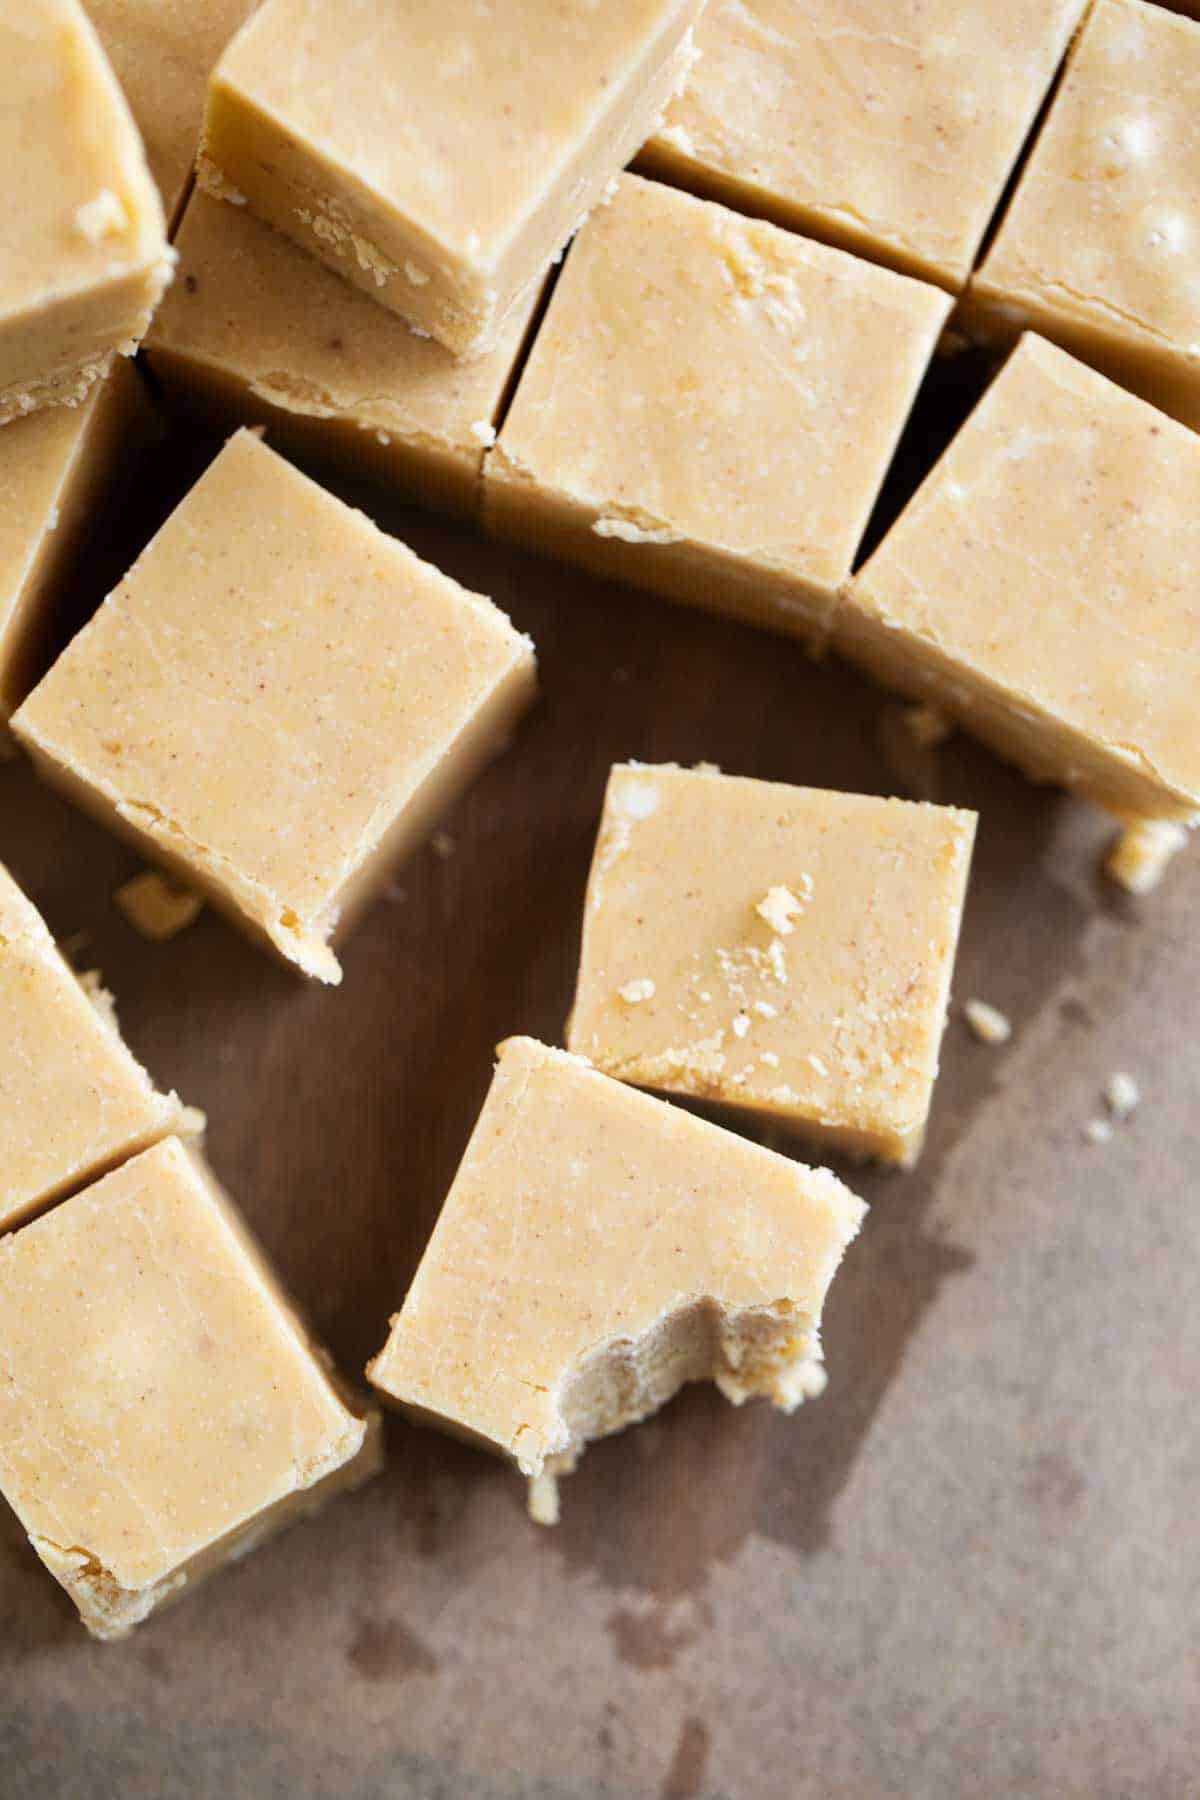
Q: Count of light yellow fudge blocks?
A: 14